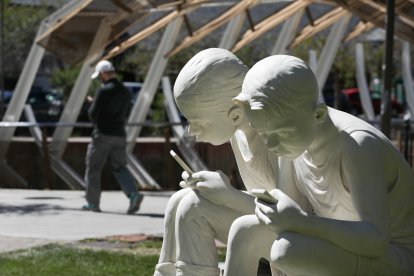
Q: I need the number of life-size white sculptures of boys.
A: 2